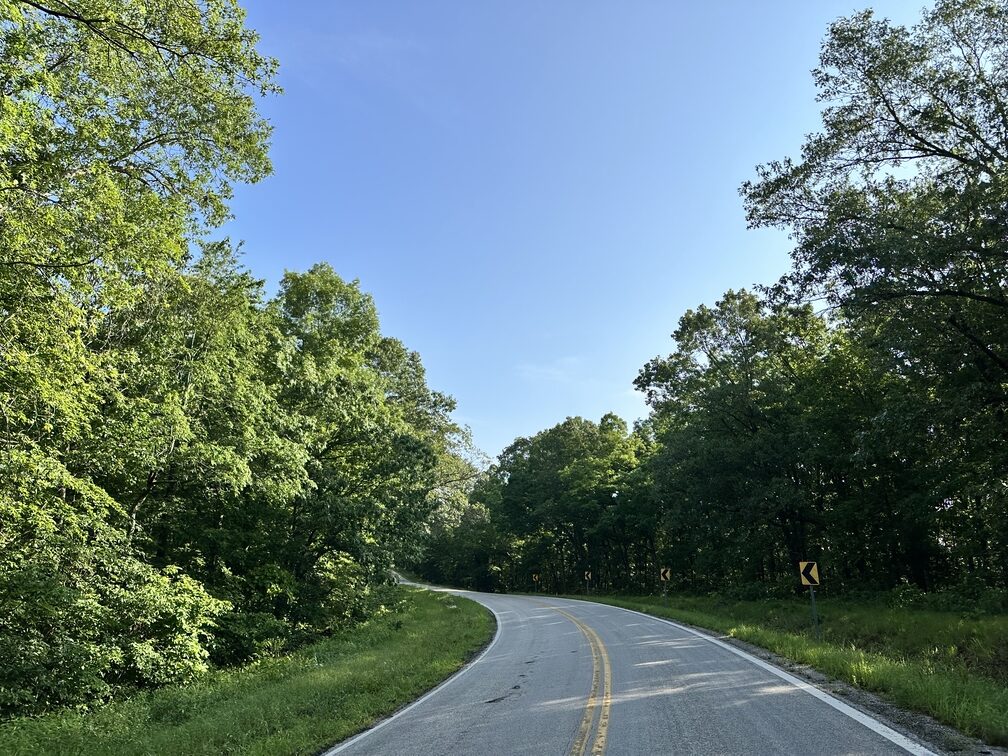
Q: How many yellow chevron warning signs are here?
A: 4